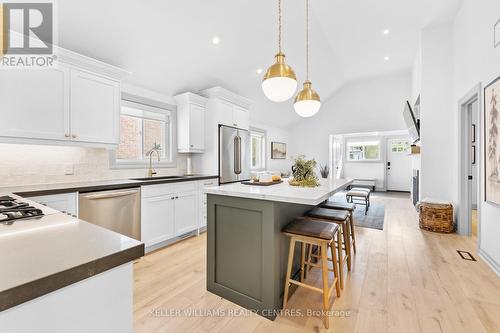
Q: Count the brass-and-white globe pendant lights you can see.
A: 2